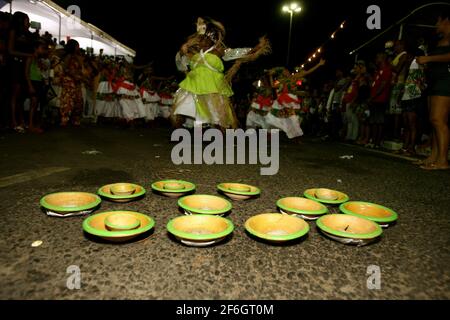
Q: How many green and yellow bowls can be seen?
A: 12